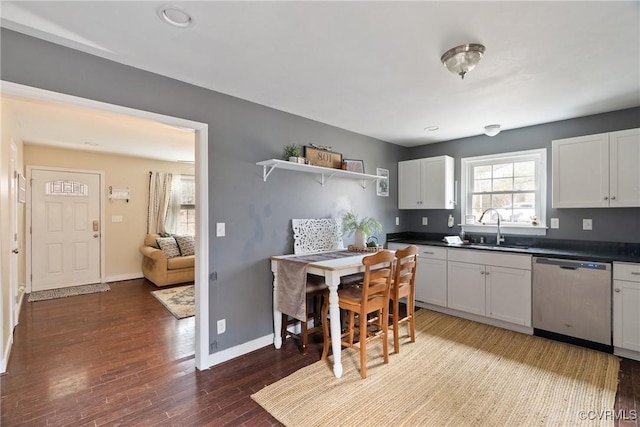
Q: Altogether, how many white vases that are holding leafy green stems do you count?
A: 1